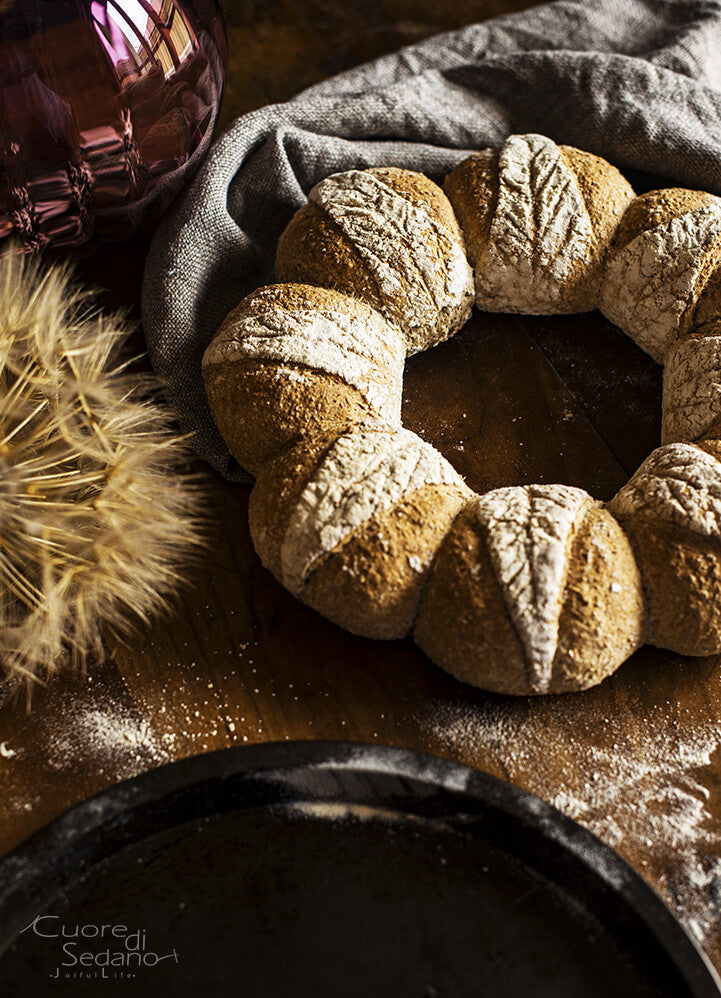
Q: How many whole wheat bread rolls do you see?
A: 8